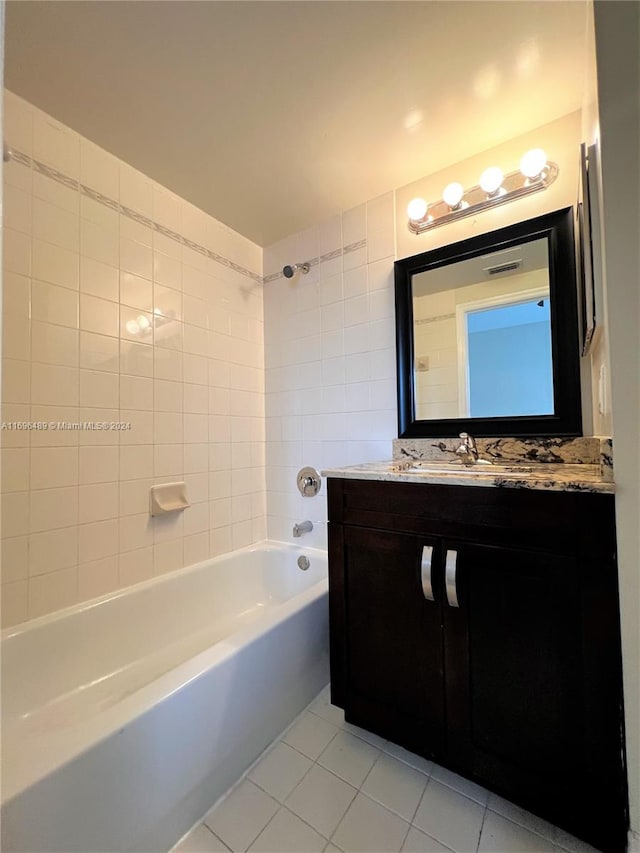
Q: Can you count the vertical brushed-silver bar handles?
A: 2